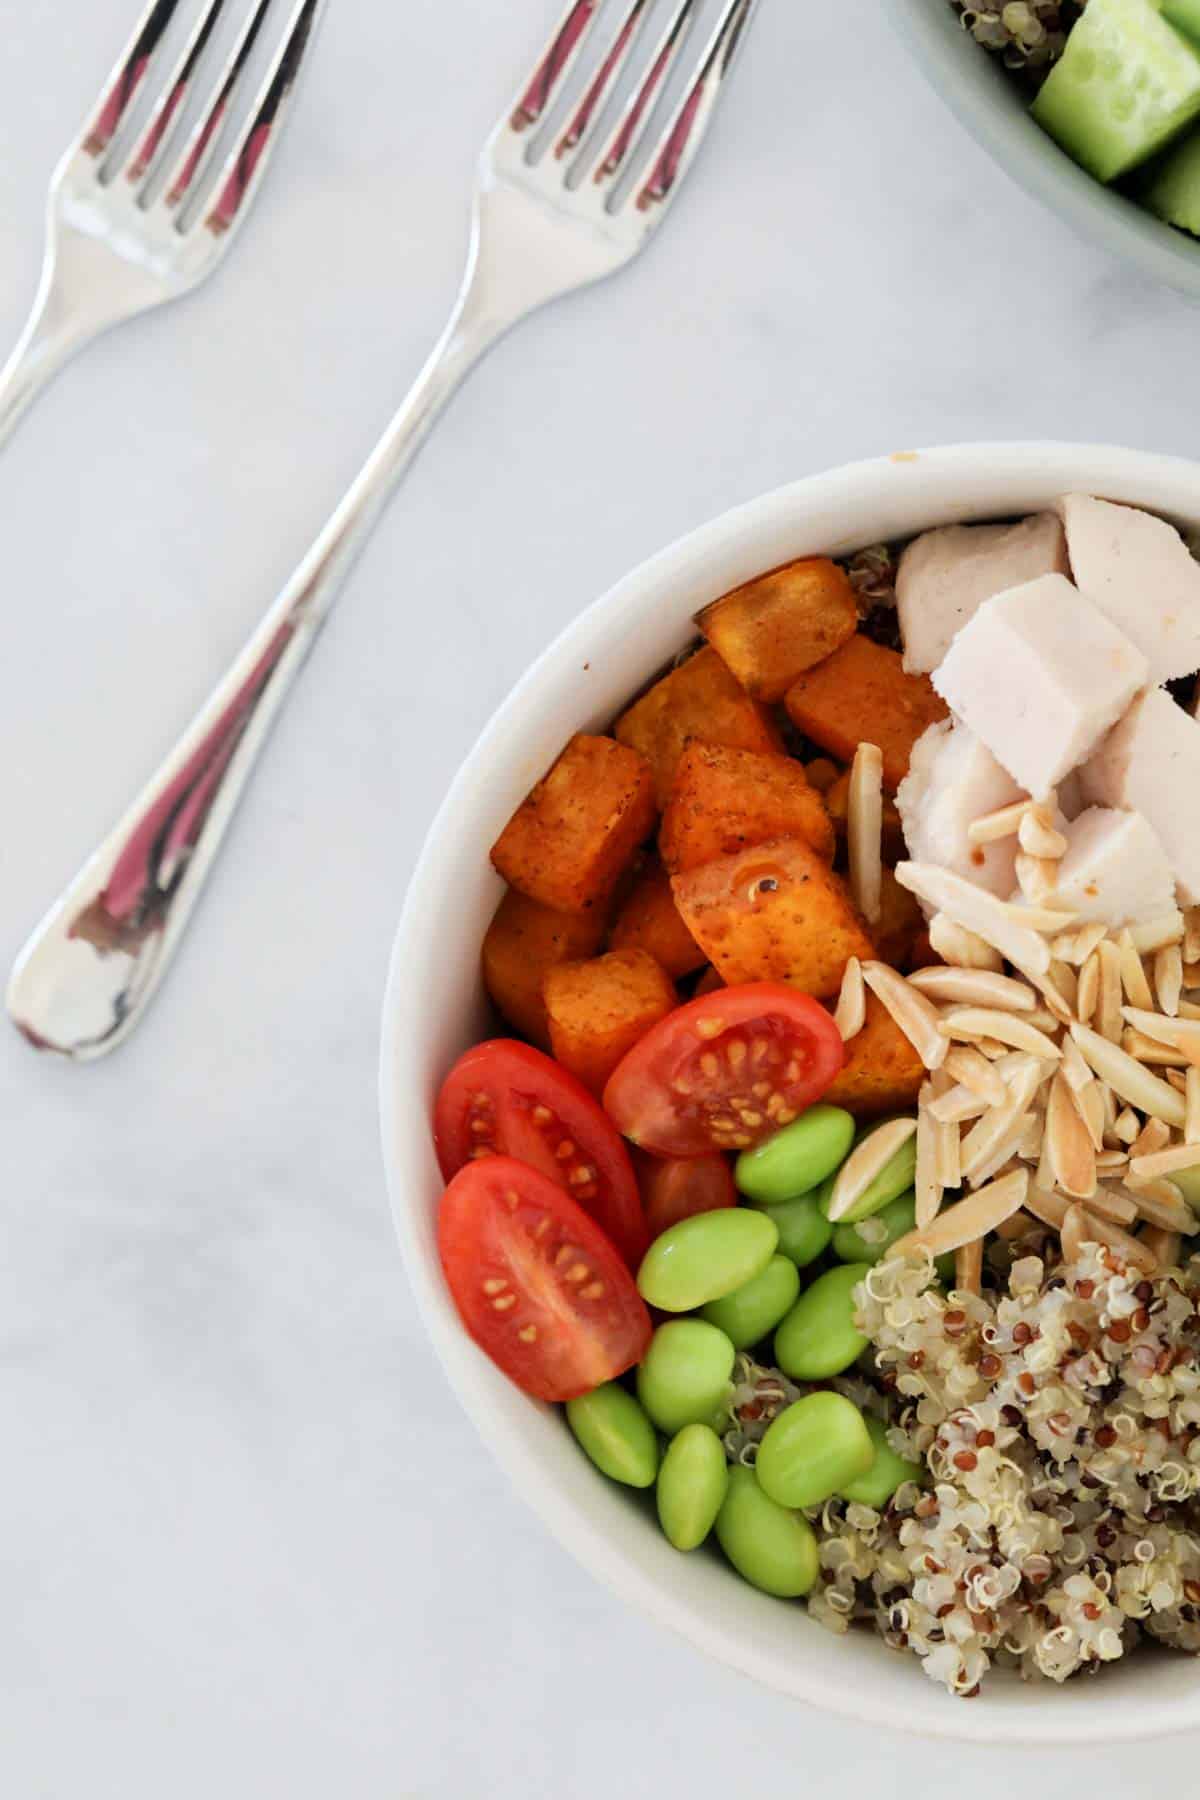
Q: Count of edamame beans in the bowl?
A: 13